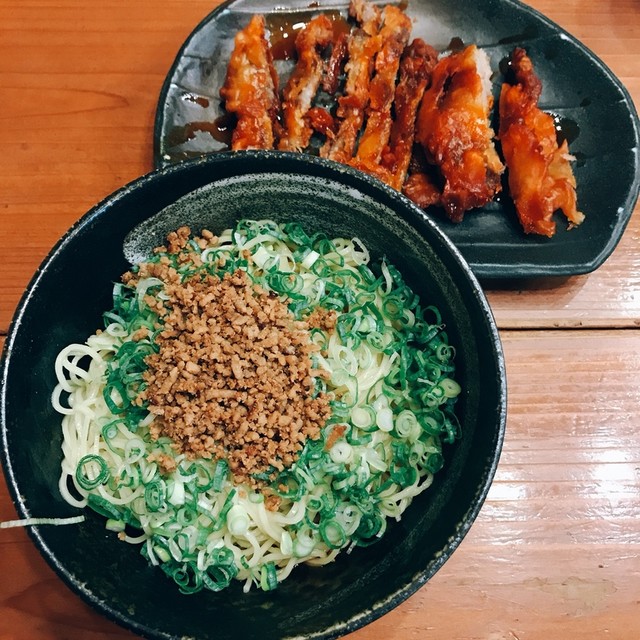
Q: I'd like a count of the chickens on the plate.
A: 7